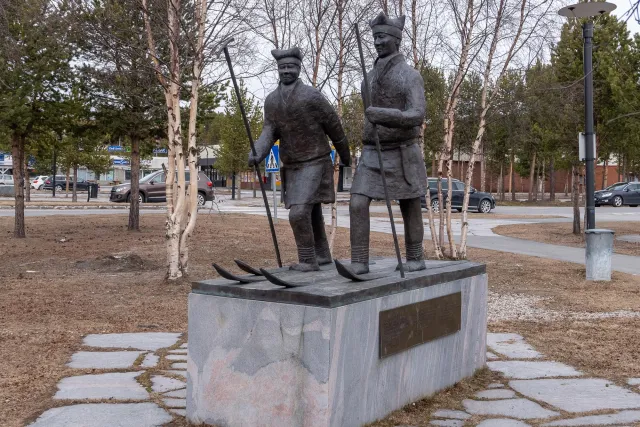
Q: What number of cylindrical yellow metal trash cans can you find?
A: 0